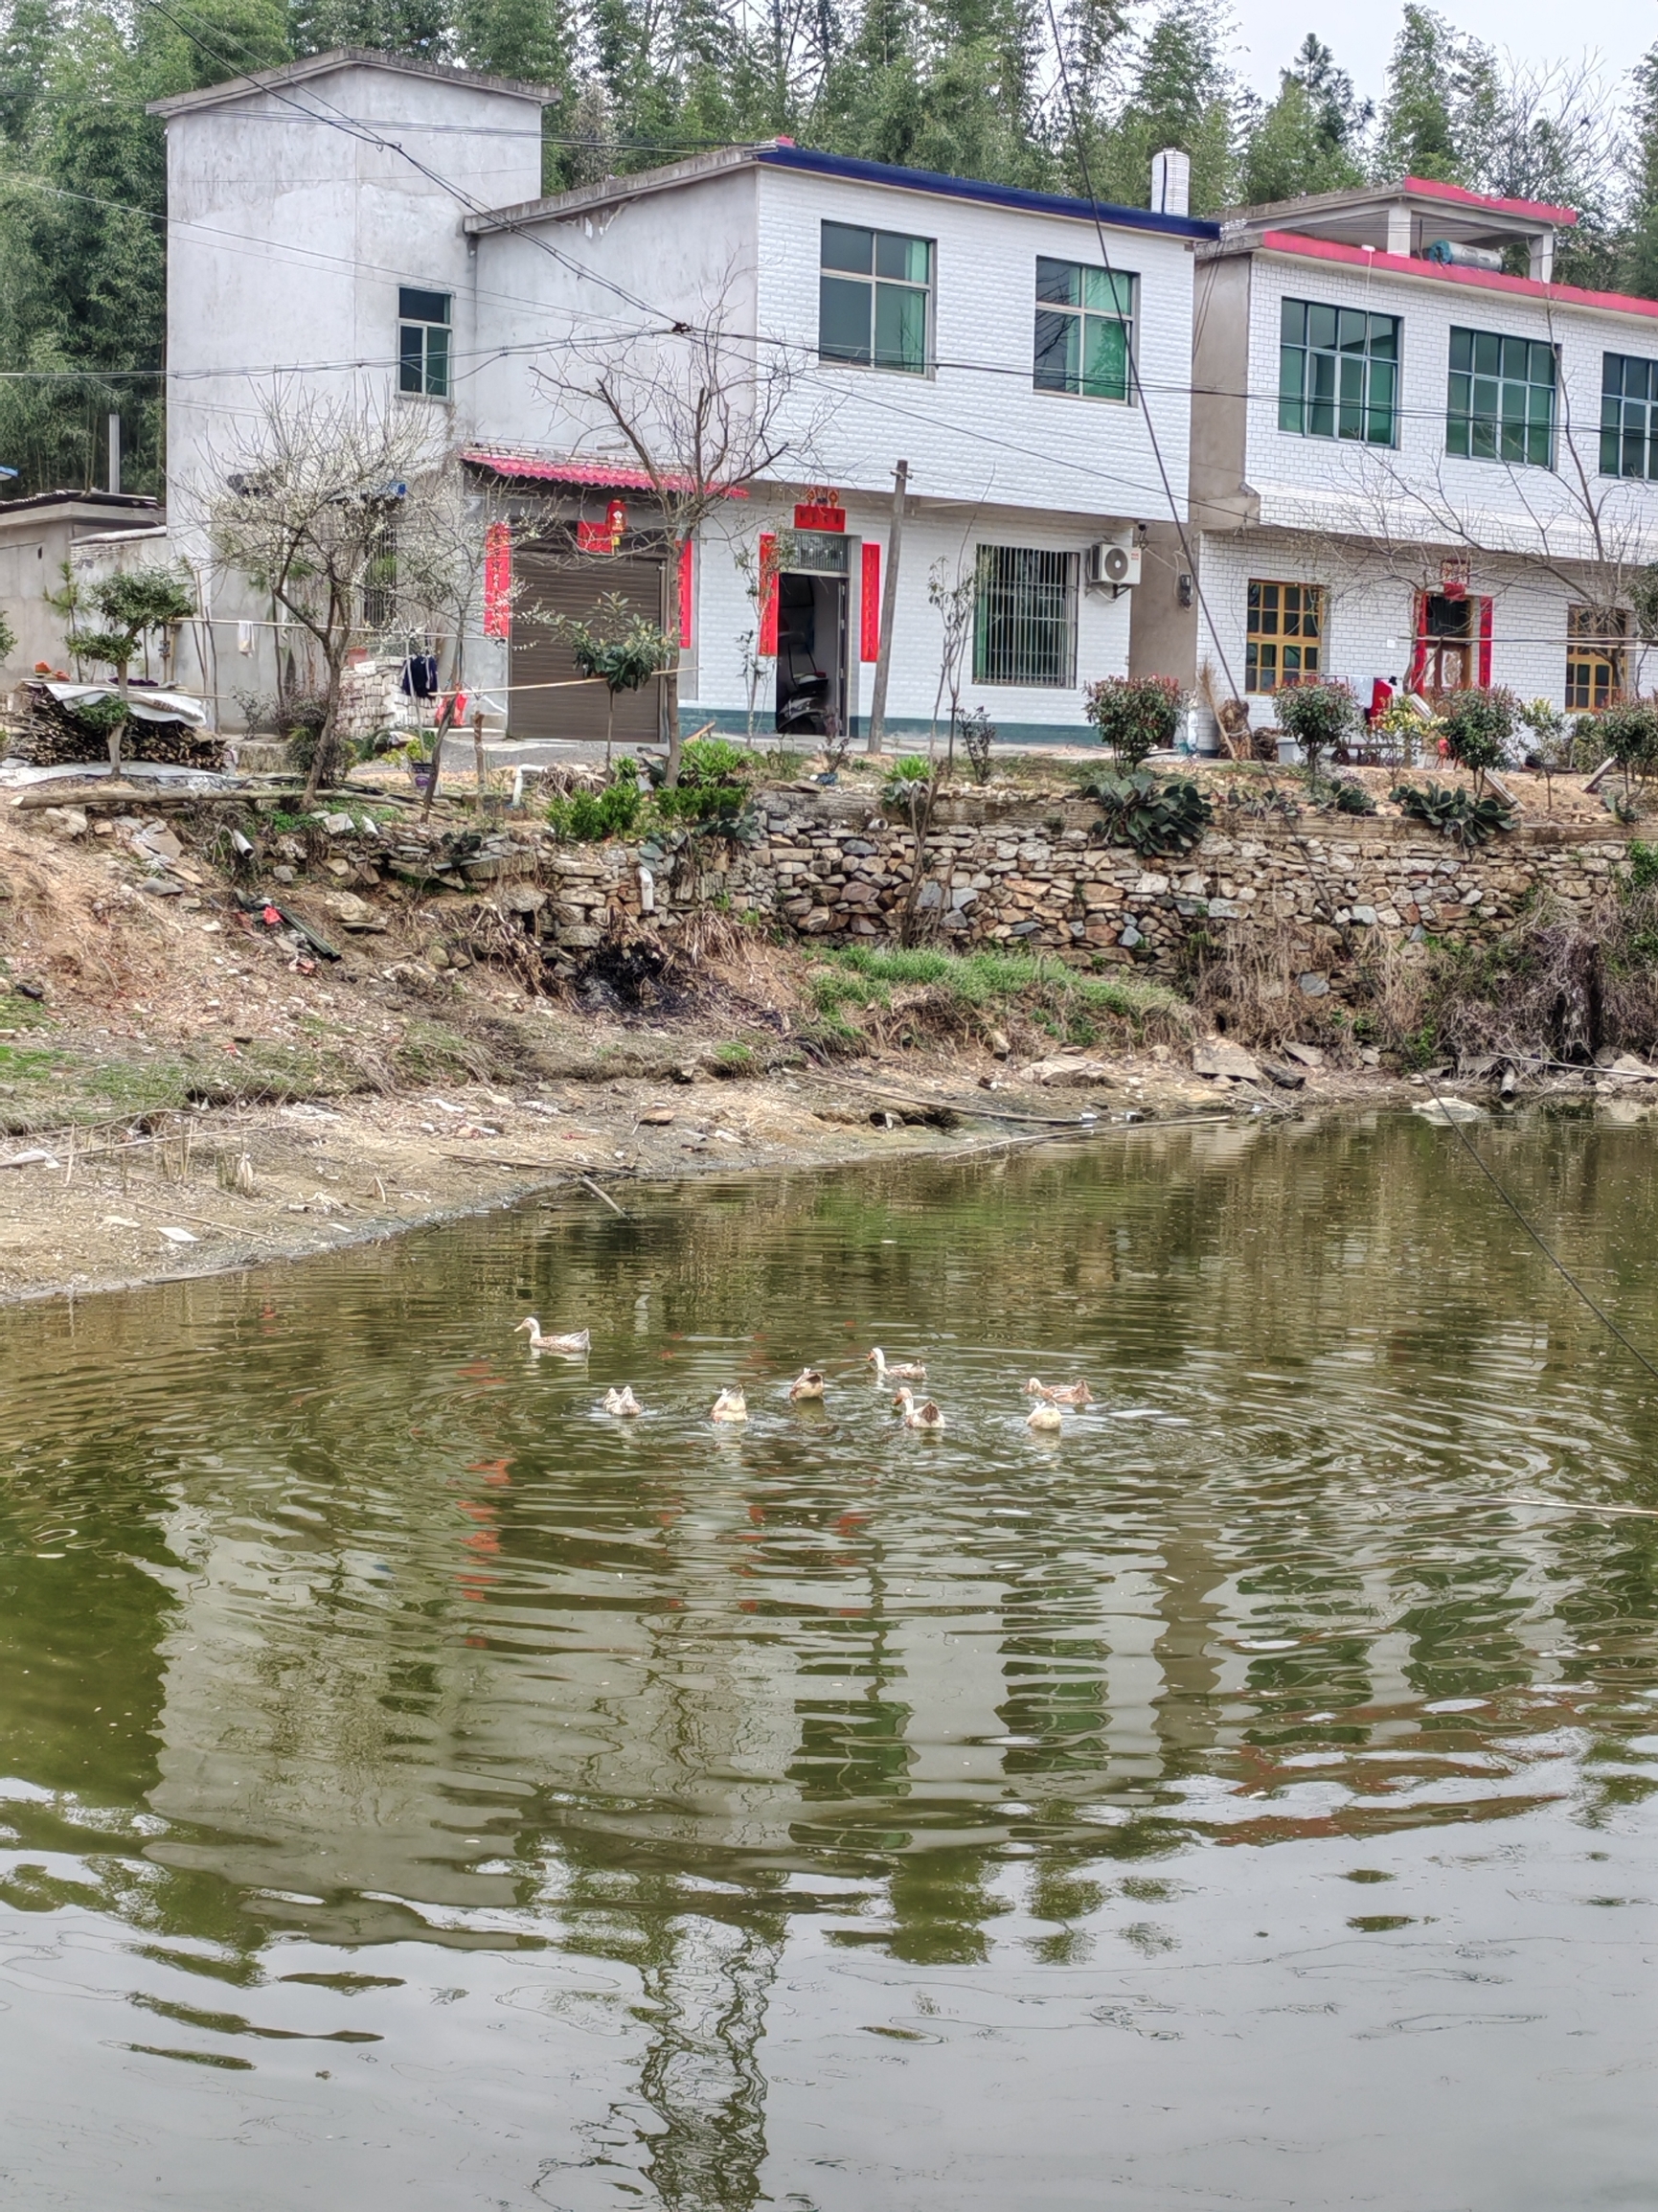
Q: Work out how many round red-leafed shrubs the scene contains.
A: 4